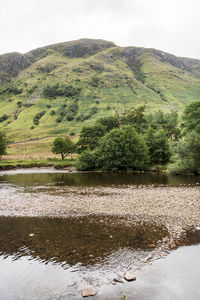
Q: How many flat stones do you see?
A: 2